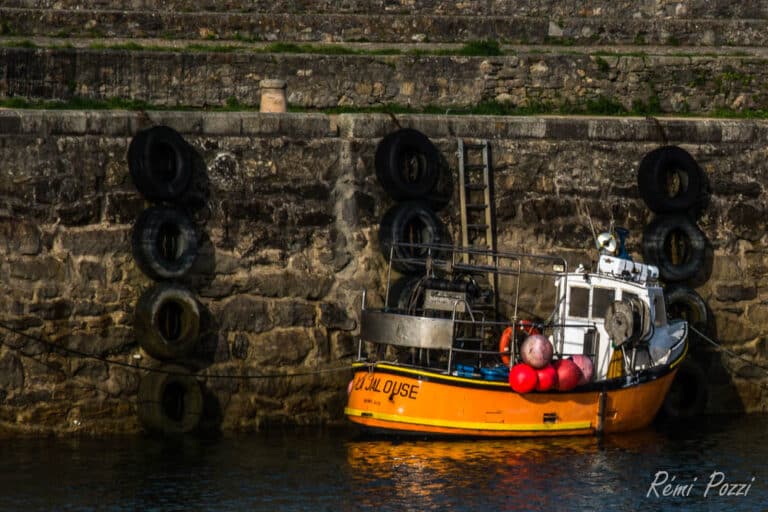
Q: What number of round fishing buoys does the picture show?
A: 5